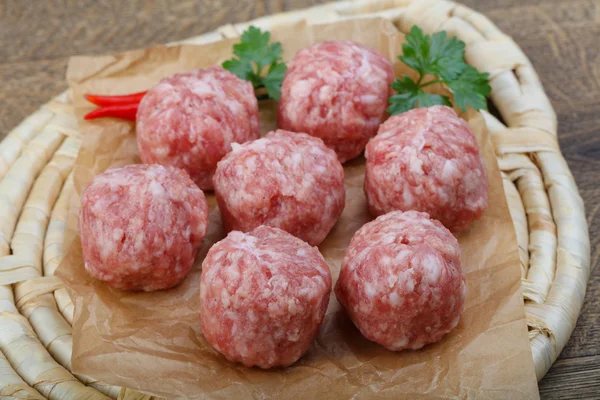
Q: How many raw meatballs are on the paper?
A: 7